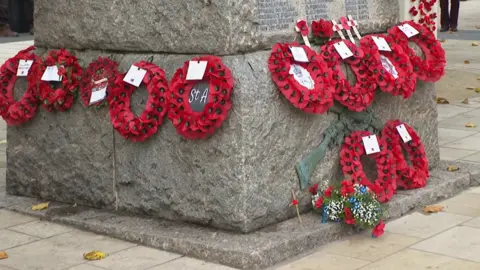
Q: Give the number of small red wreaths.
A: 11